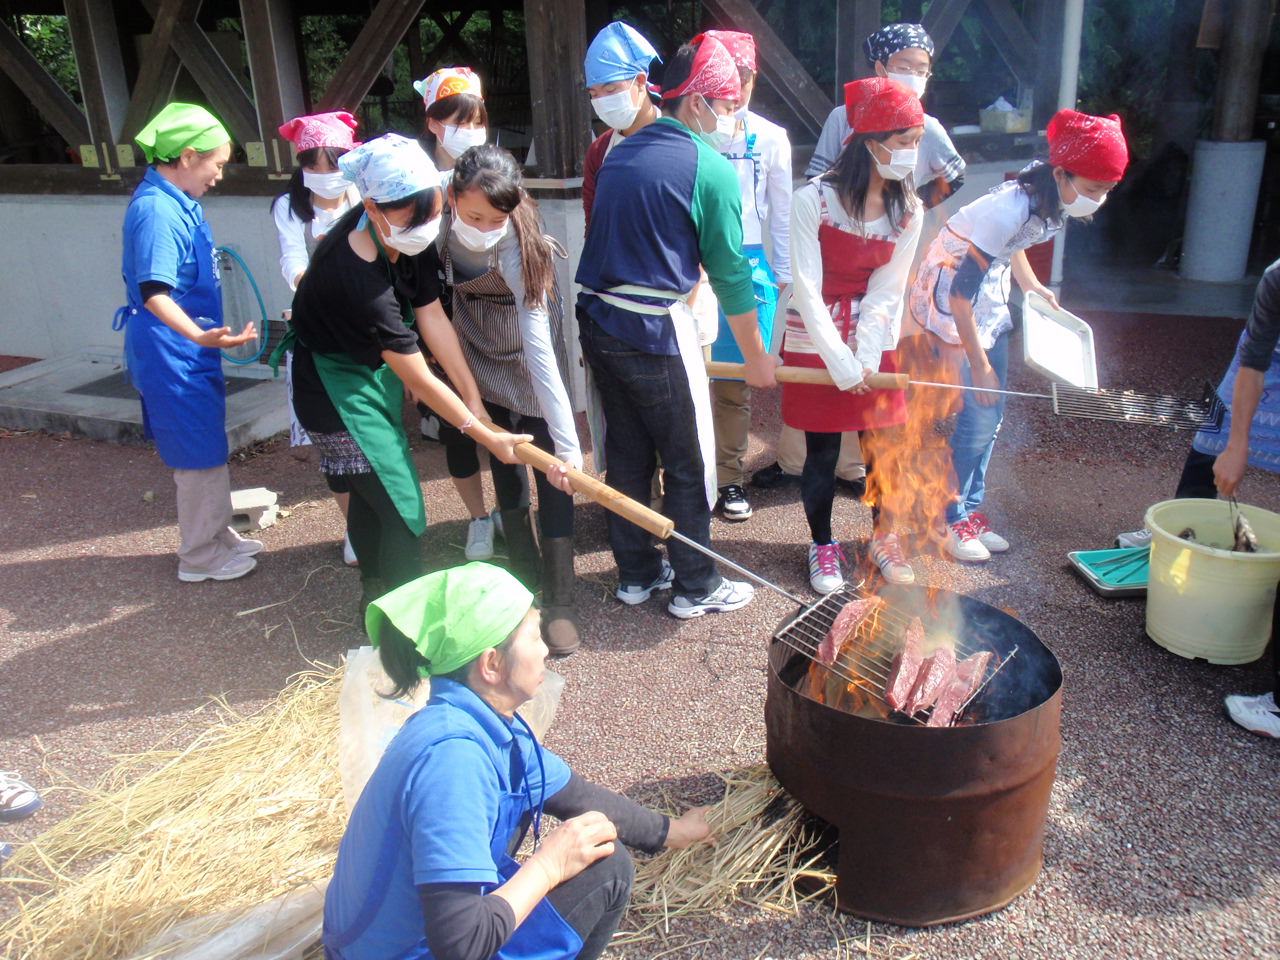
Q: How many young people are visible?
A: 10